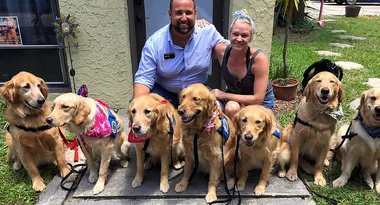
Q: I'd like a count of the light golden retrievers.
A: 2